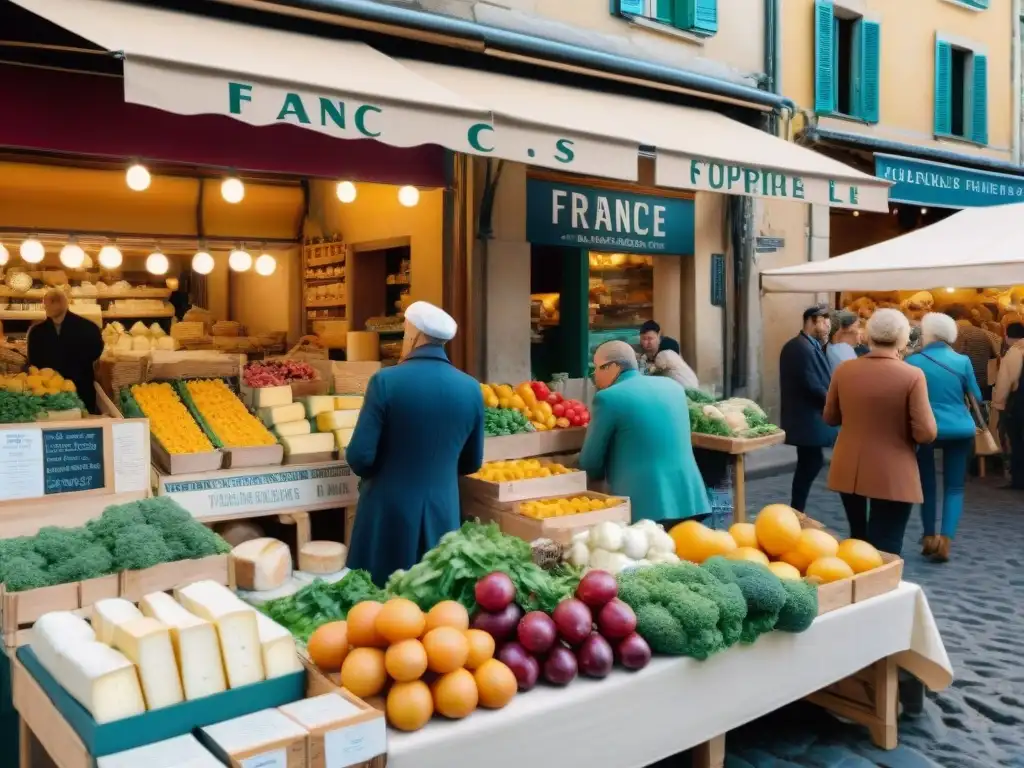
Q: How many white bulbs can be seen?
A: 12